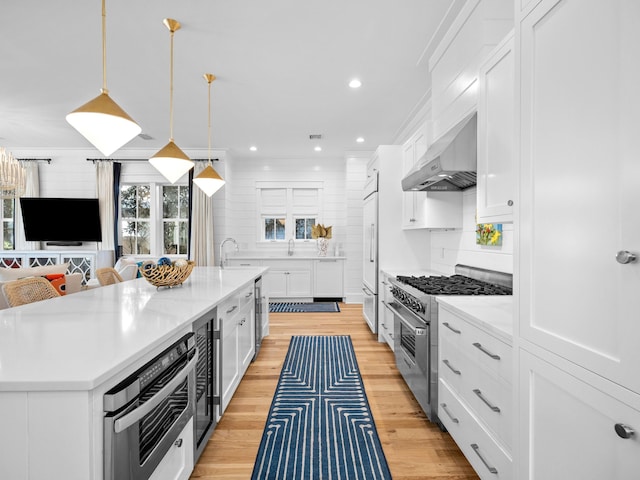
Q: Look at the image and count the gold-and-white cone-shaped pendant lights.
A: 3